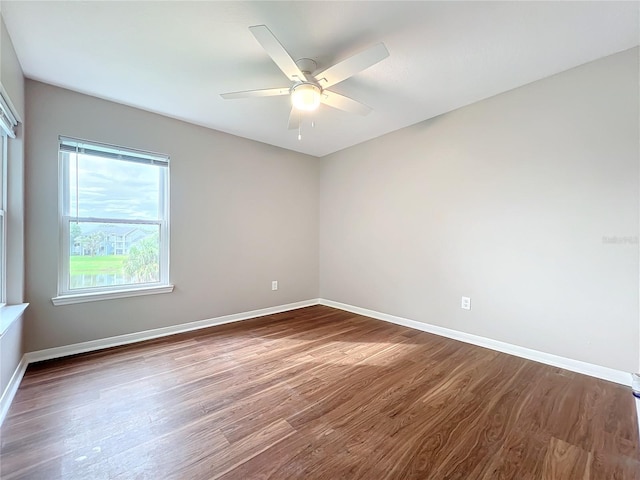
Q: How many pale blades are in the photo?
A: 5